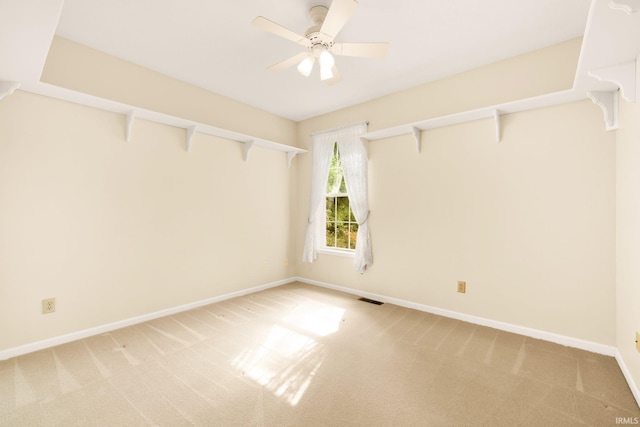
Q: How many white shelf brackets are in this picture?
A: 11